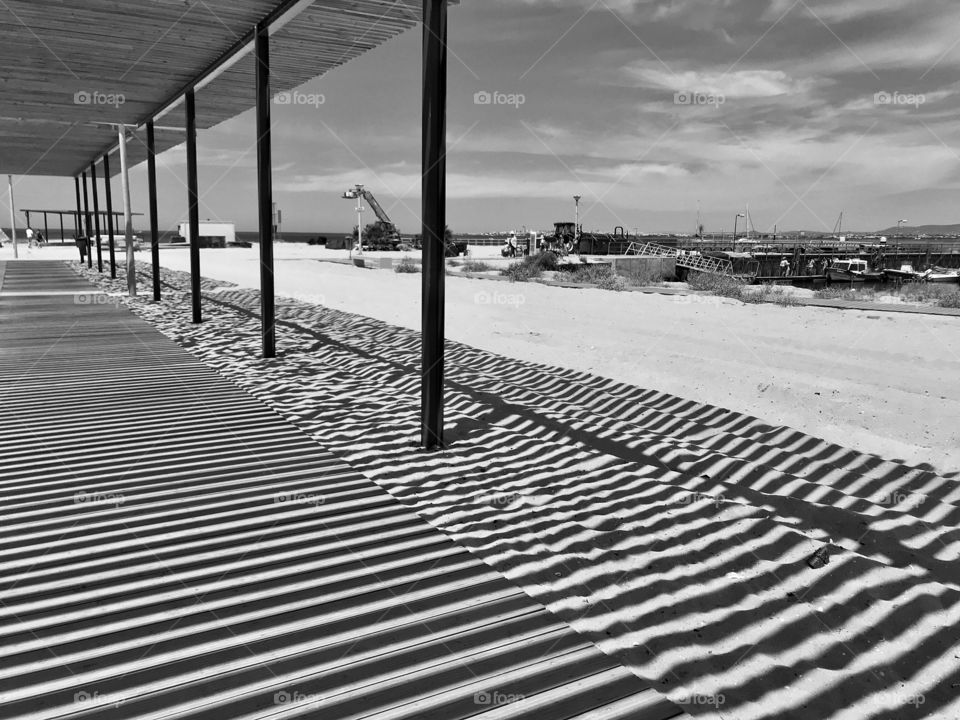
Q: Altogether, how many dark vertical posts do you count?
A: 8